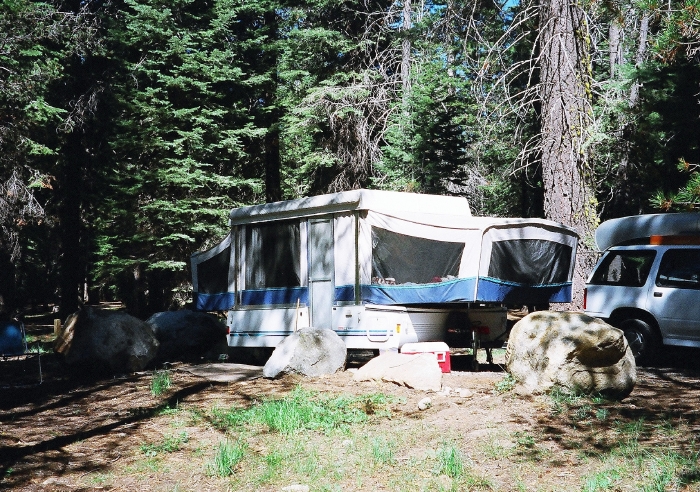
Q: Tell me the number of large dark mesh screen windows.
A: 4